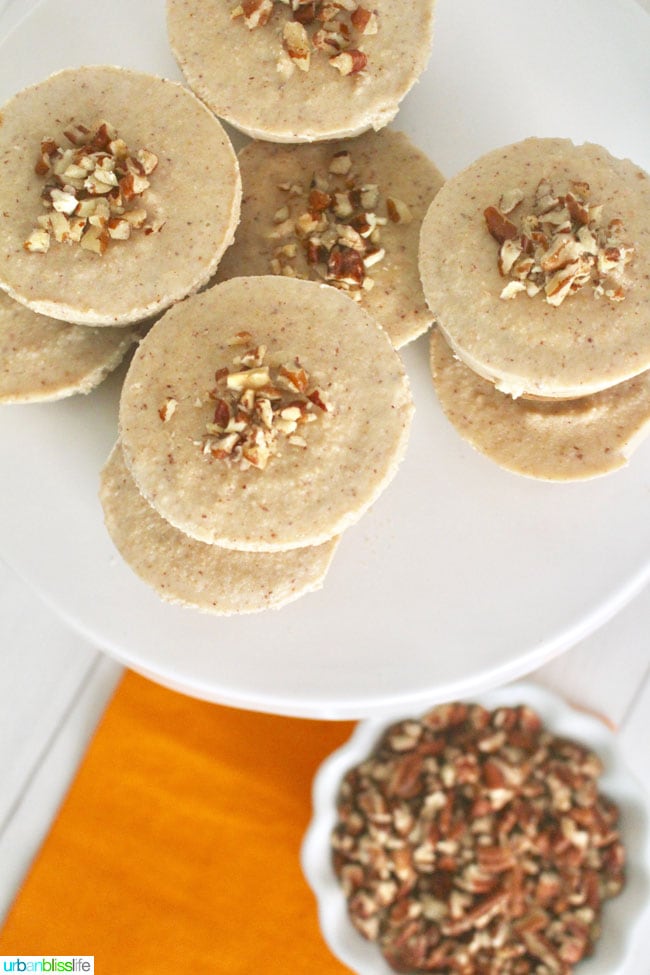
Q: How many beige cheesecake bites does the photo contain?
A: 8